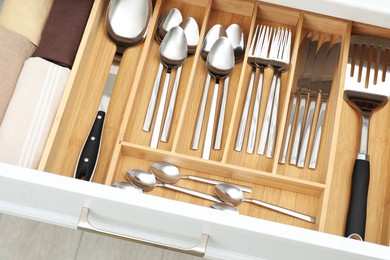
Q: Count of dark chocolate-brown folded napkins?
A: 1